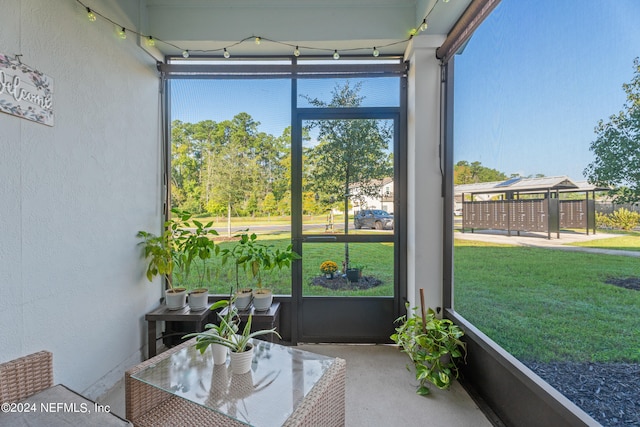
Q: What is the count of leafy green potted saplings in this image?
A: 4